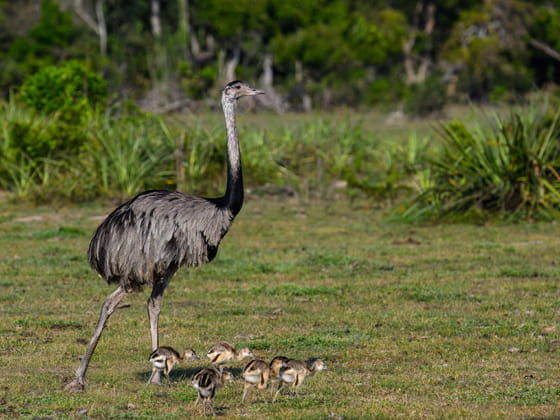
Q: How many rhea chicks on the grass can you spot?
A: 6